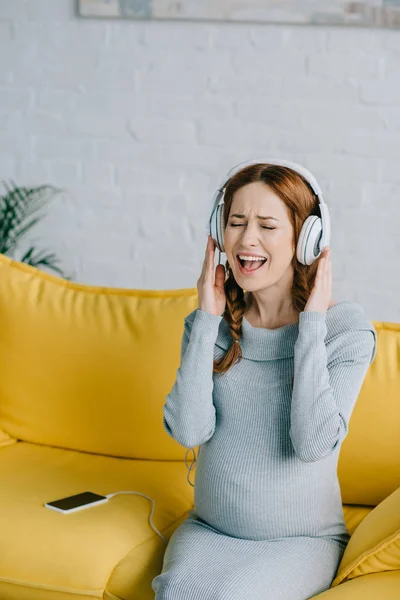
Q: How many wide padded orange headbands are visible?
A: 0